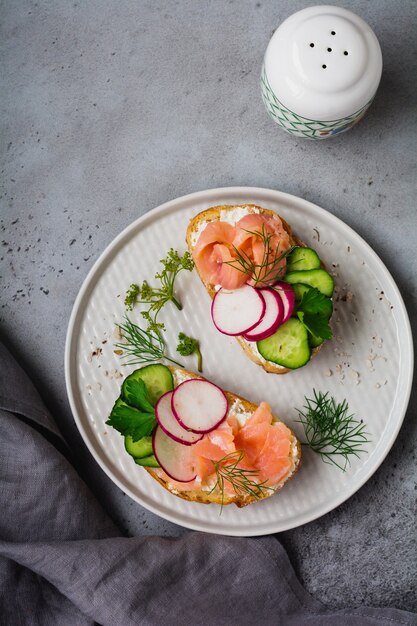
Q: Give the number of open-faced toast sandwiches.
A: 2